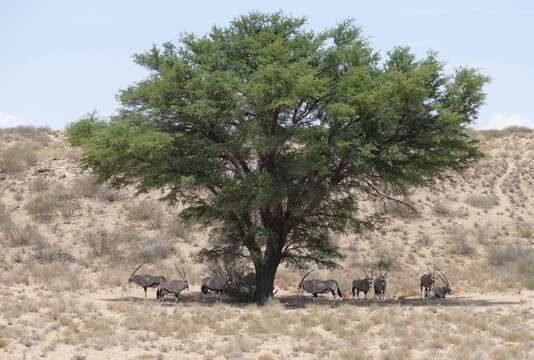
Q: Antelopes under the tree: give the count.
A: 8